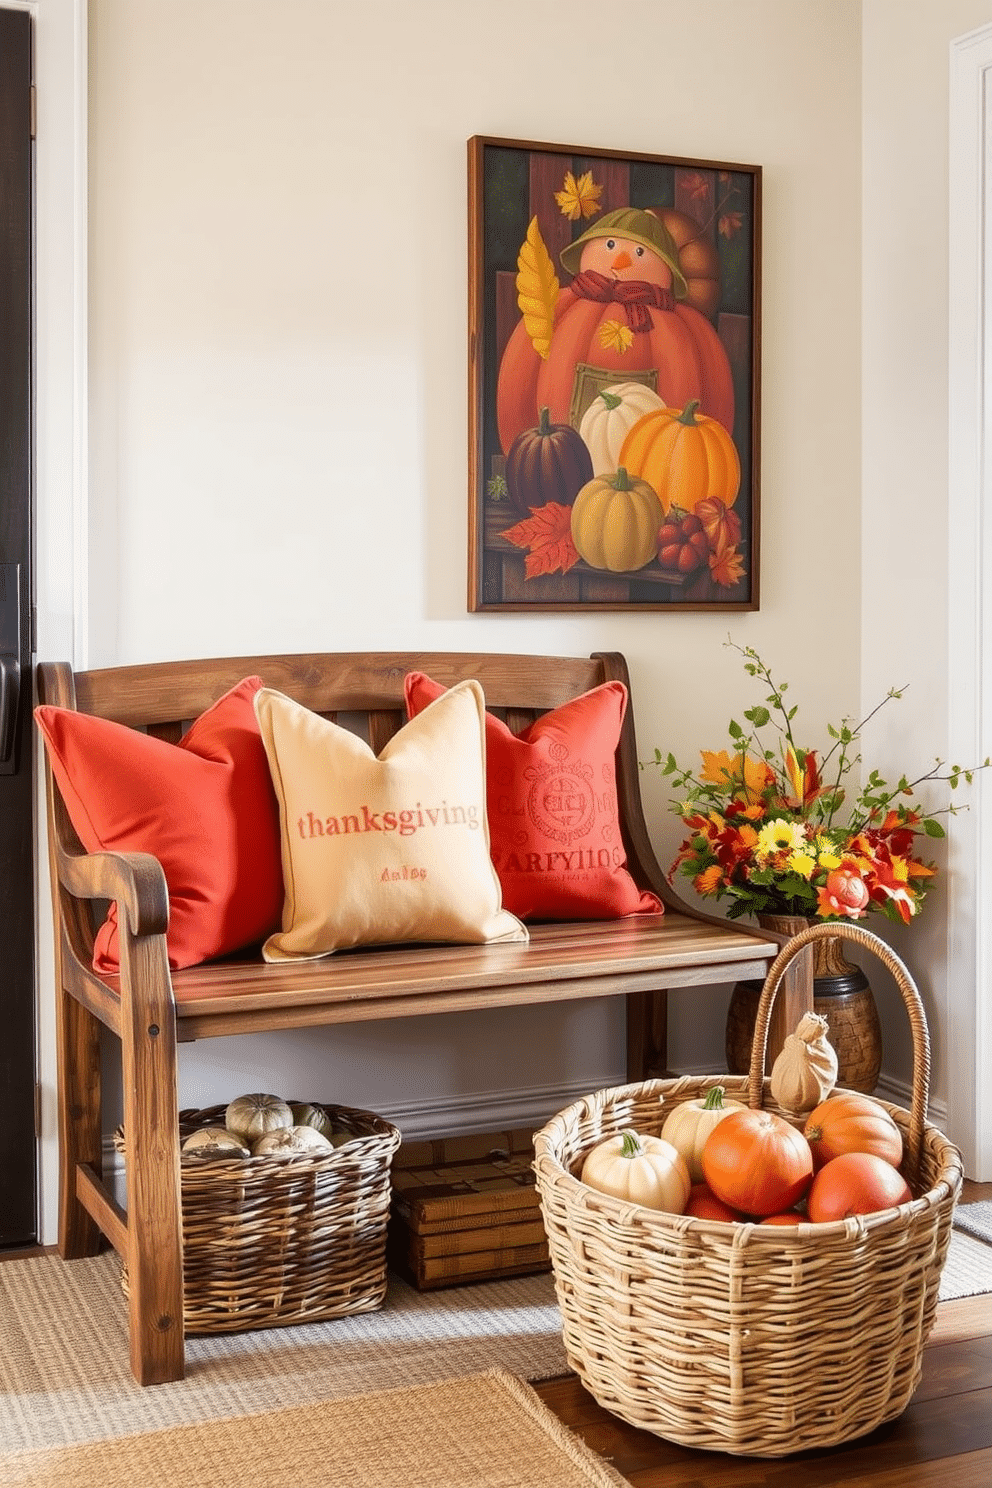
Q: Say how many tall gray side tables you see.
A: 0